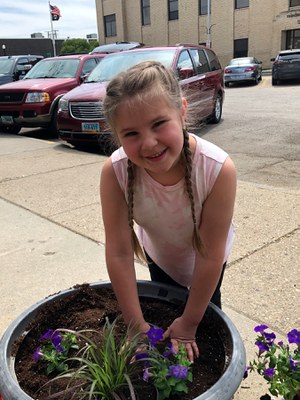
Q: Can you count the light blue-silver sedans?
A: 1